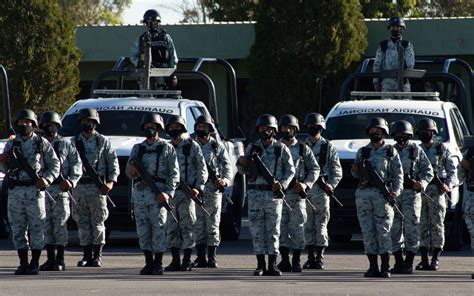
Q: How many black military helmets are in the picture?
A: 14